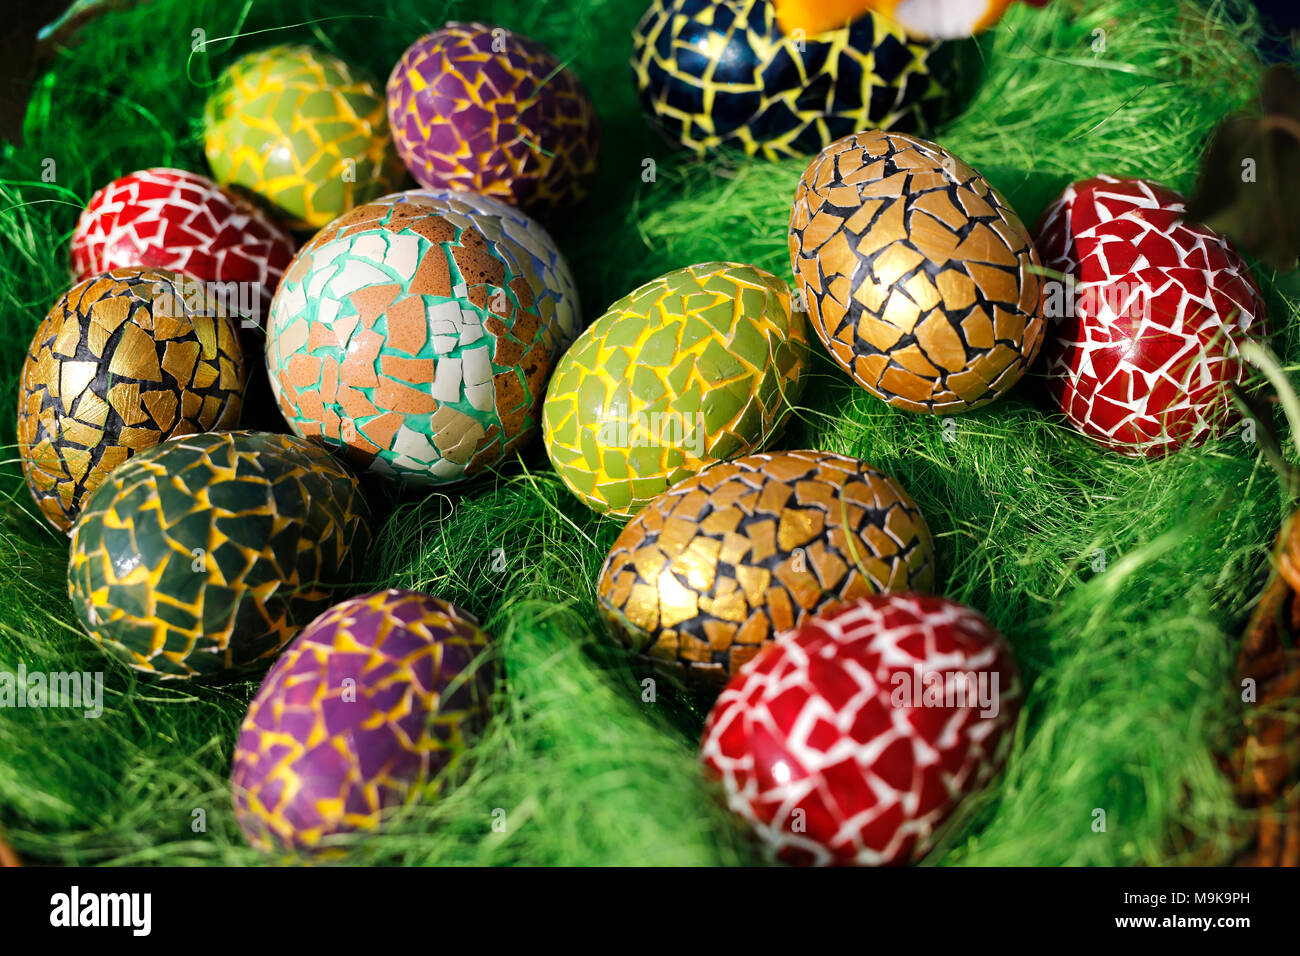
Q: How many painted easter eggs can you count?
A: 13